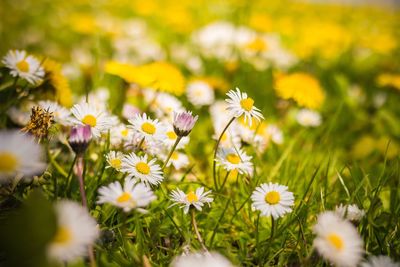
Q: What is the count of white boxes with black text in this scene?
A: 0